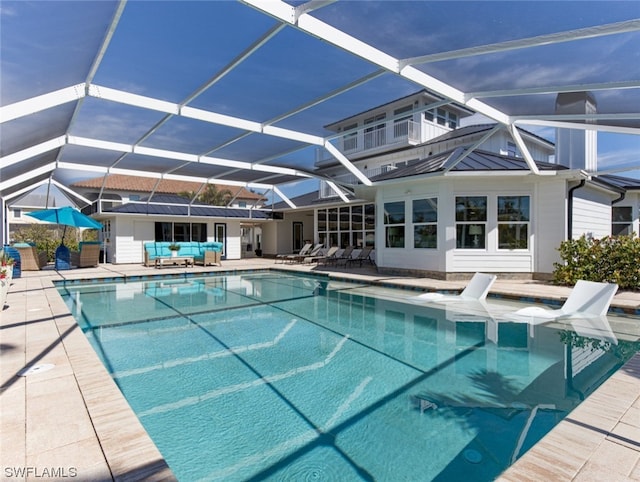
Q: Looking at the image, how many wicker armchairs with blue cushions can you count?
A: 2